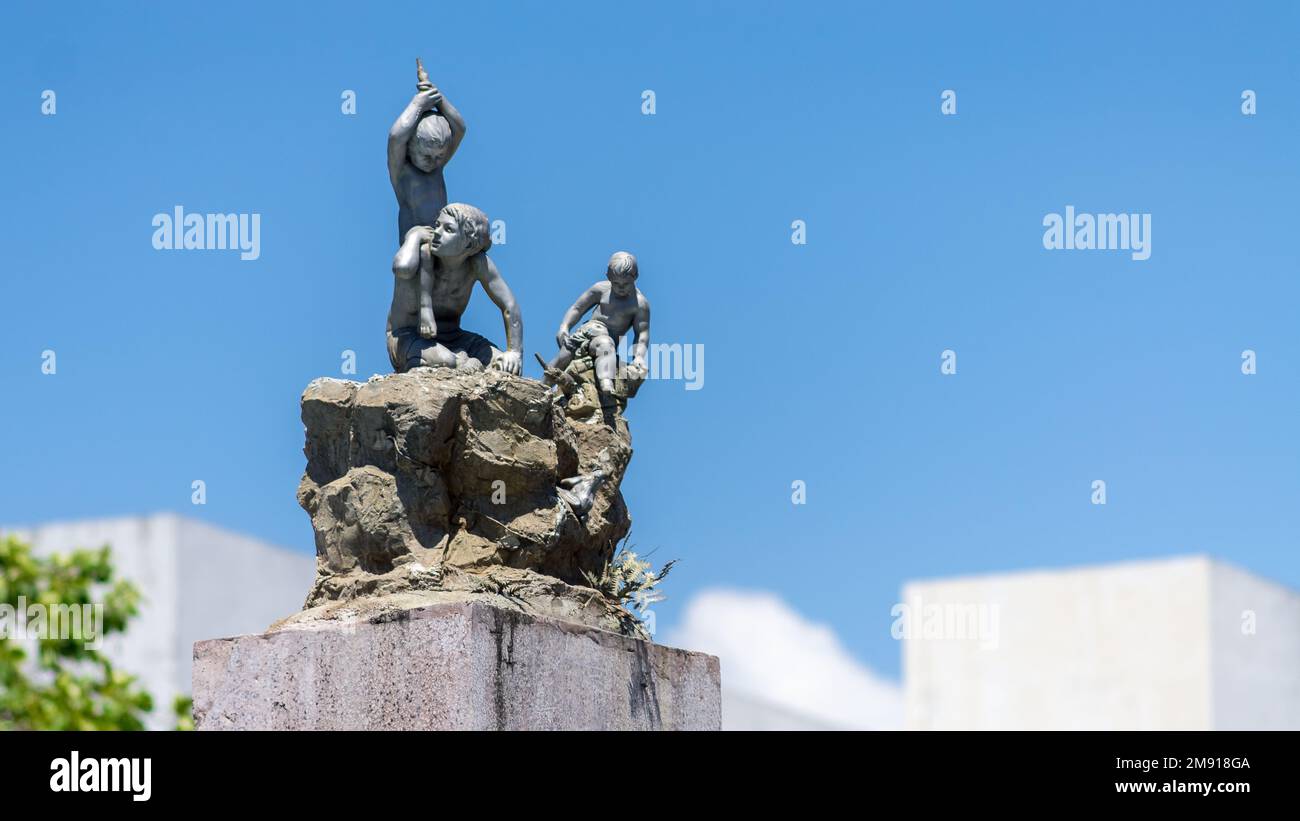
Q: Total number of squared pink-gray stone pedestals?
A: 1